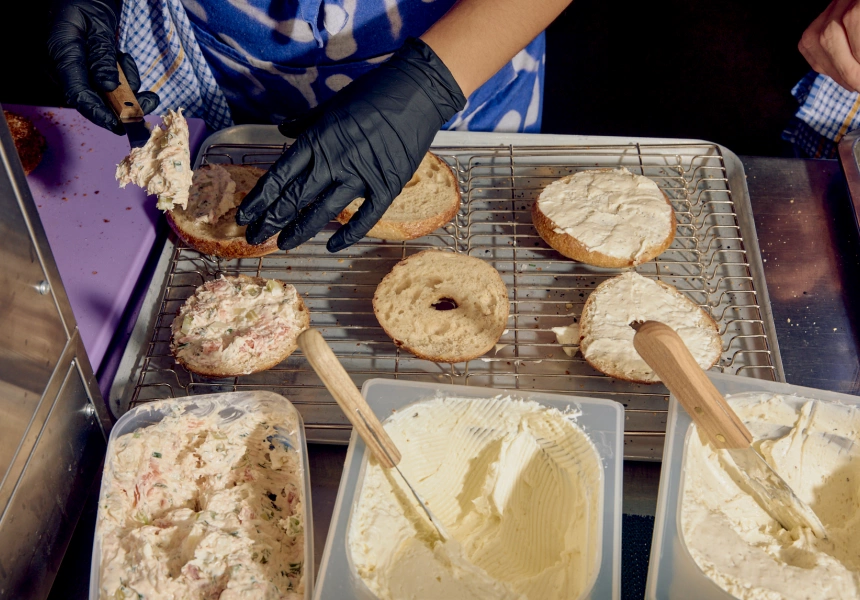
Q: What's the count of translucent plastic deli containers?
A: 3